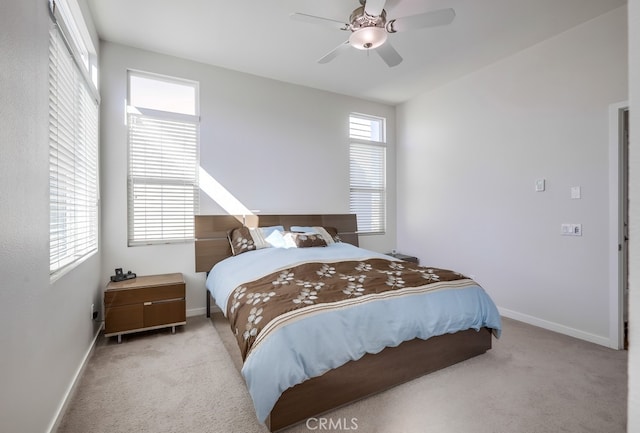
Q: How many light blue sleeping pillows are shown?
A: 2